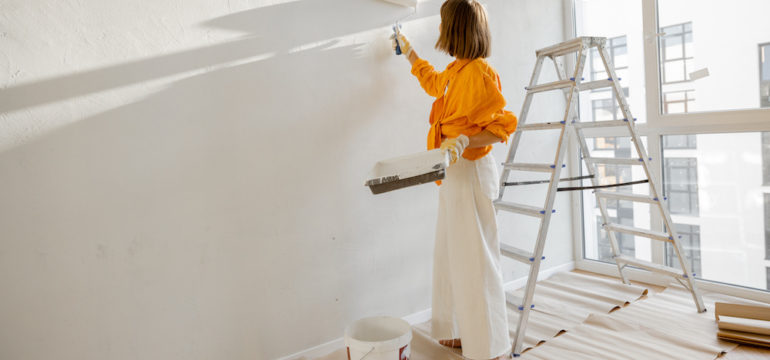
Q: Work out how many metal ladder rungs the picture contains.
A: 12